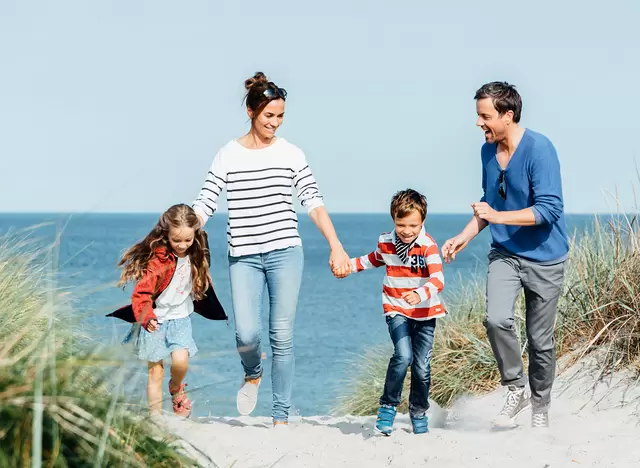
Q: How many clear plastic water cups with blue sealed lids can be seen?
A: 0